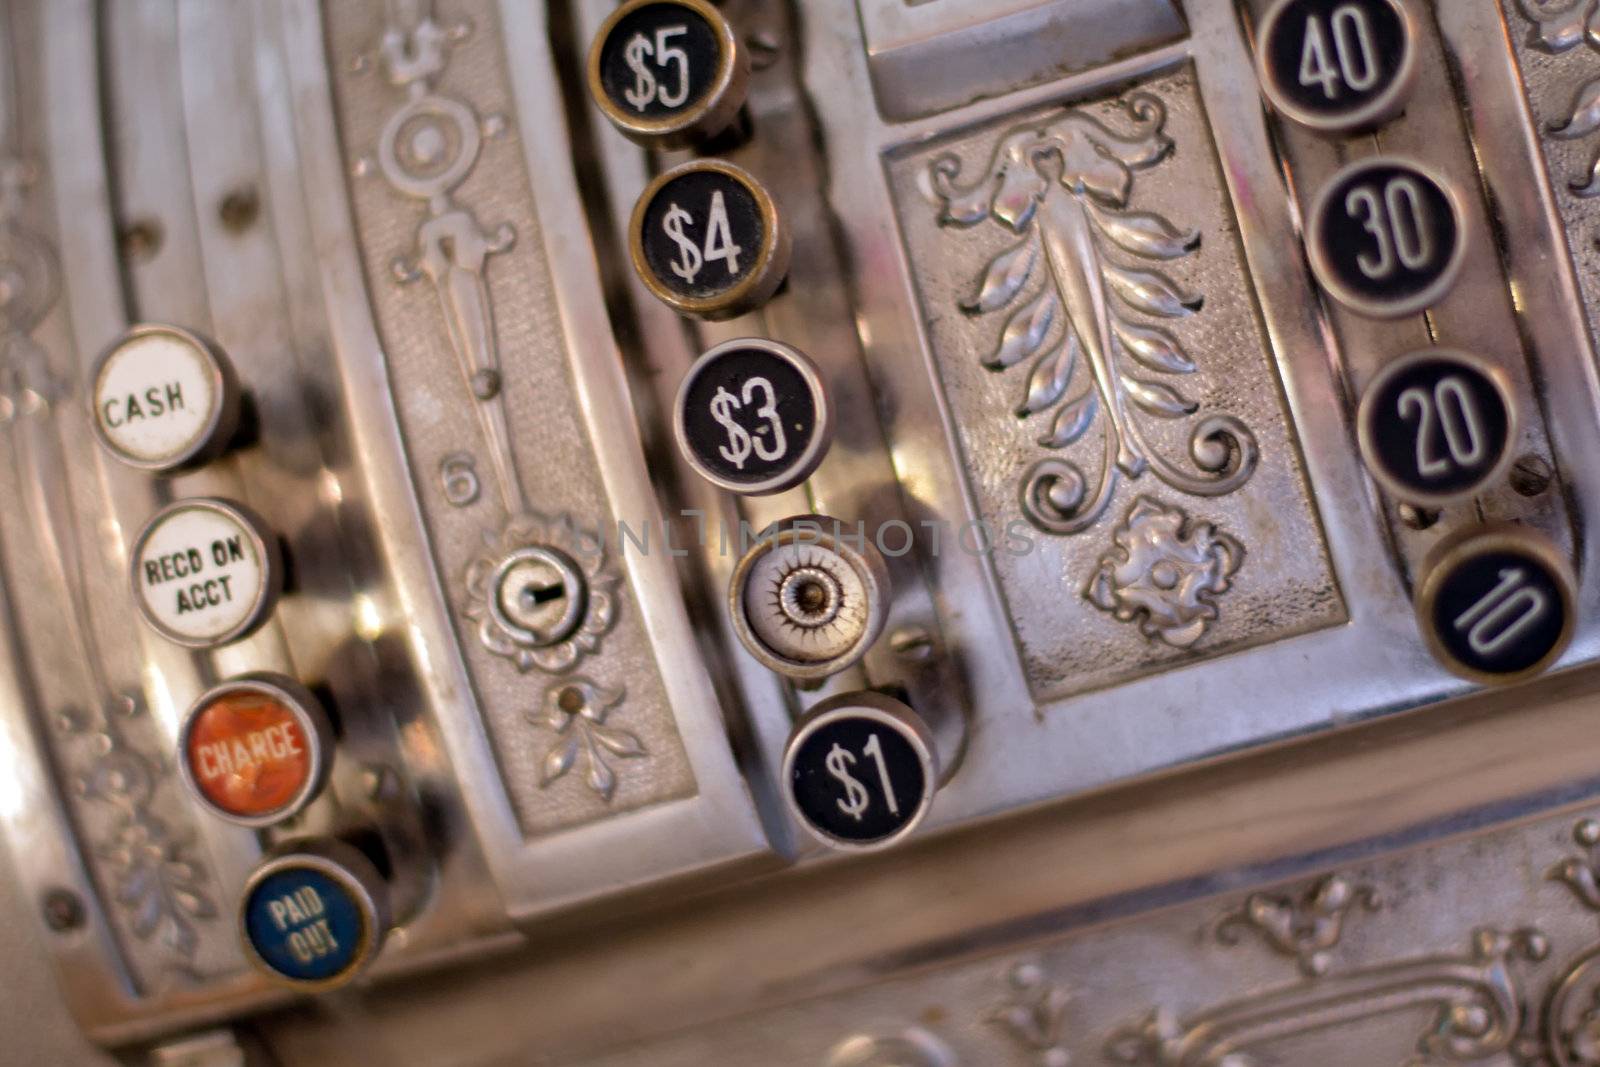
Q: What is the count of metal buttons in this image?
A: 13